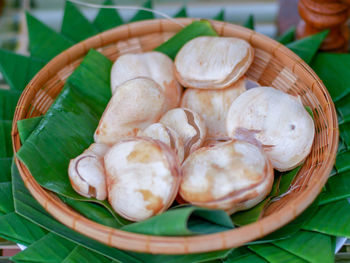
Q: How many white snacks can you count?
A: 10